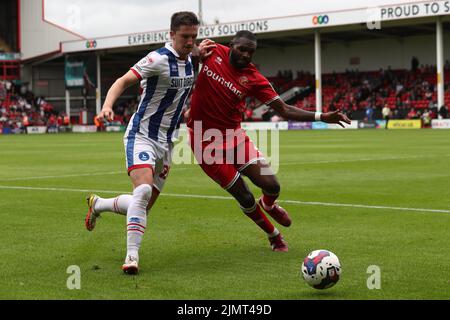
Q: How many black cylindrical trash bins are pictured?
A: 0